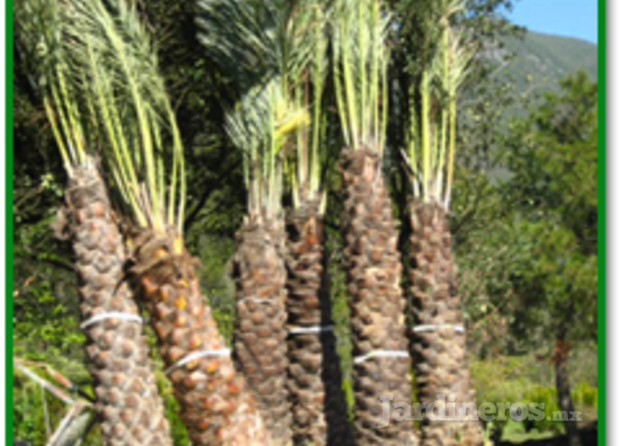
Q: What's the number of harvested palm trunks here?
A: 6